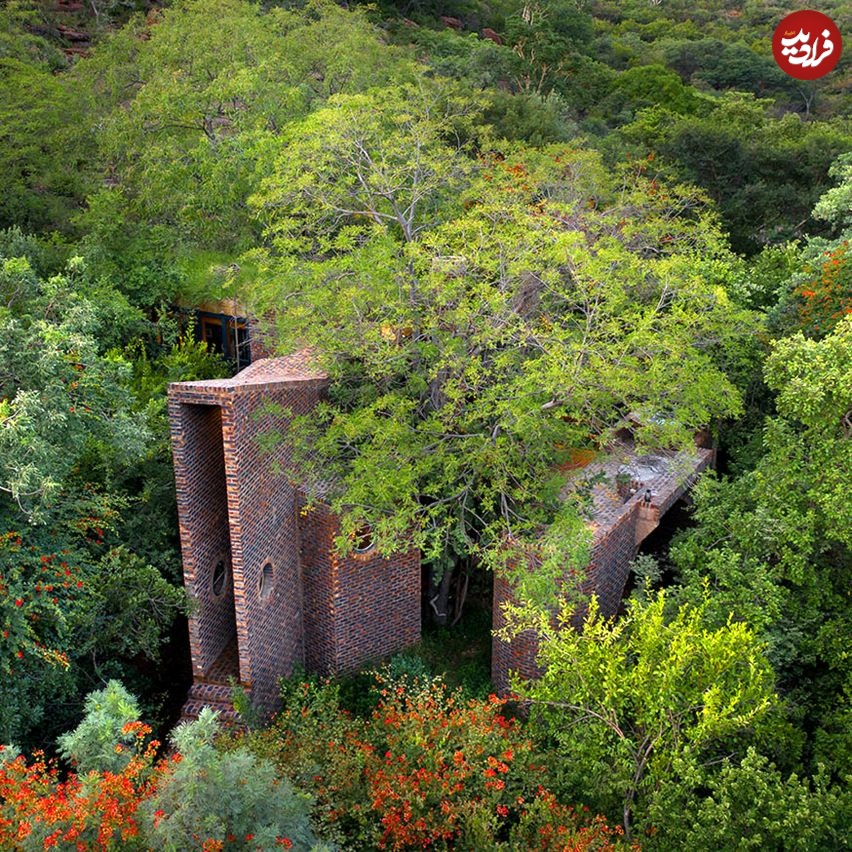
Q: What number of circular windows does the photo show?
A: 3